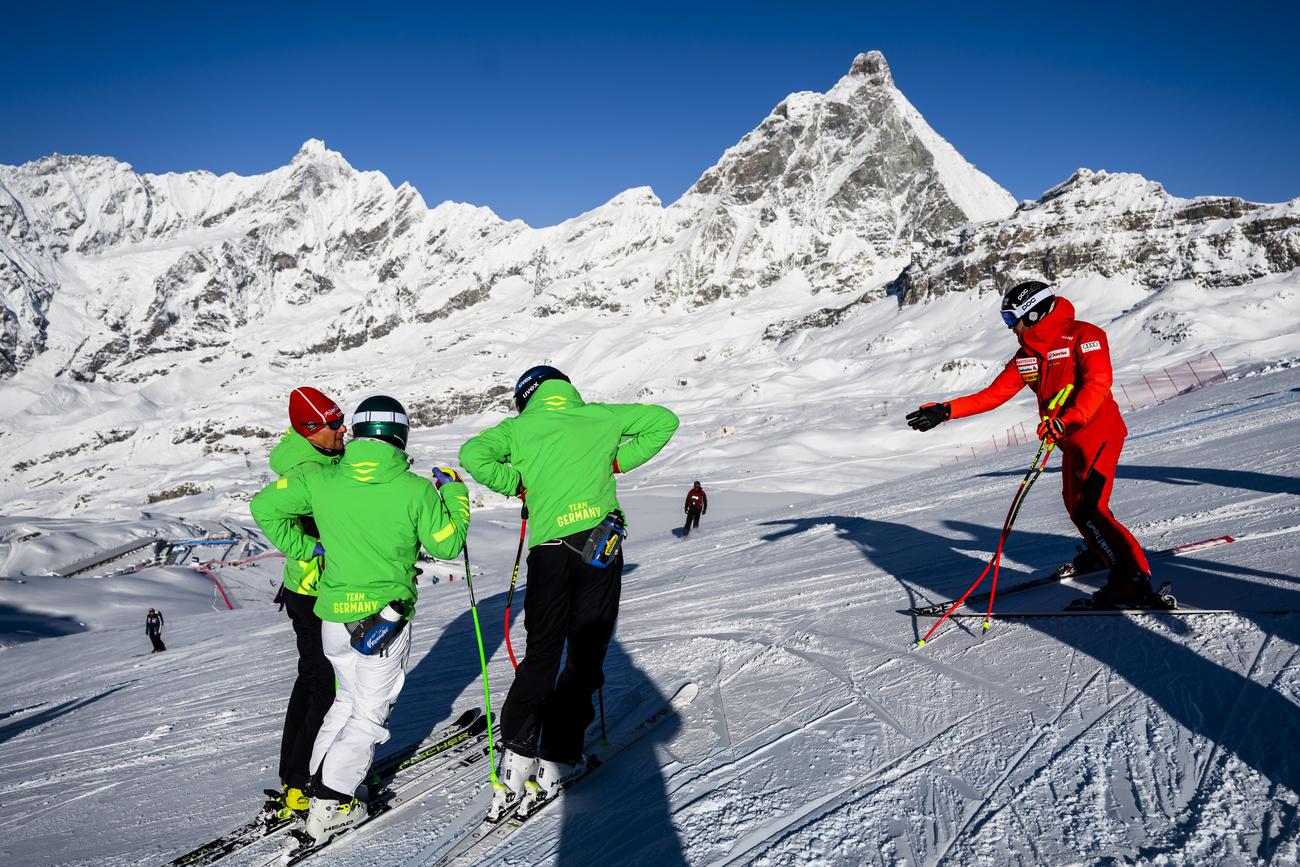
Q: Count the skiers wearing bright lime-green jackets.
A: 3